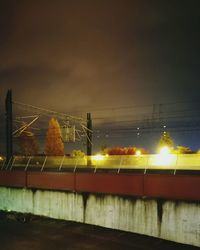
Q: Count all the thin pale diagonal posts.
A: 11